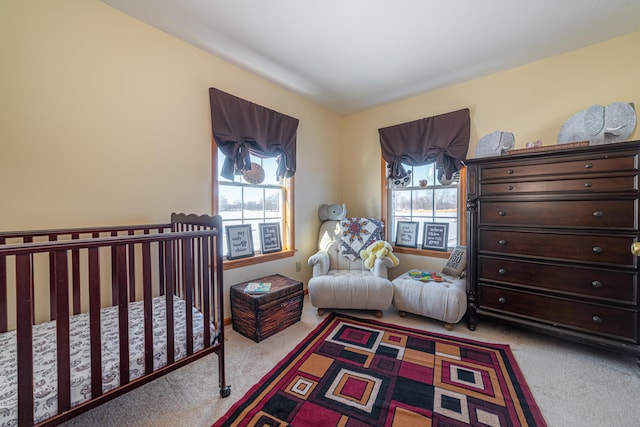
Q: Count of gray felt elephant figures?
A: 2